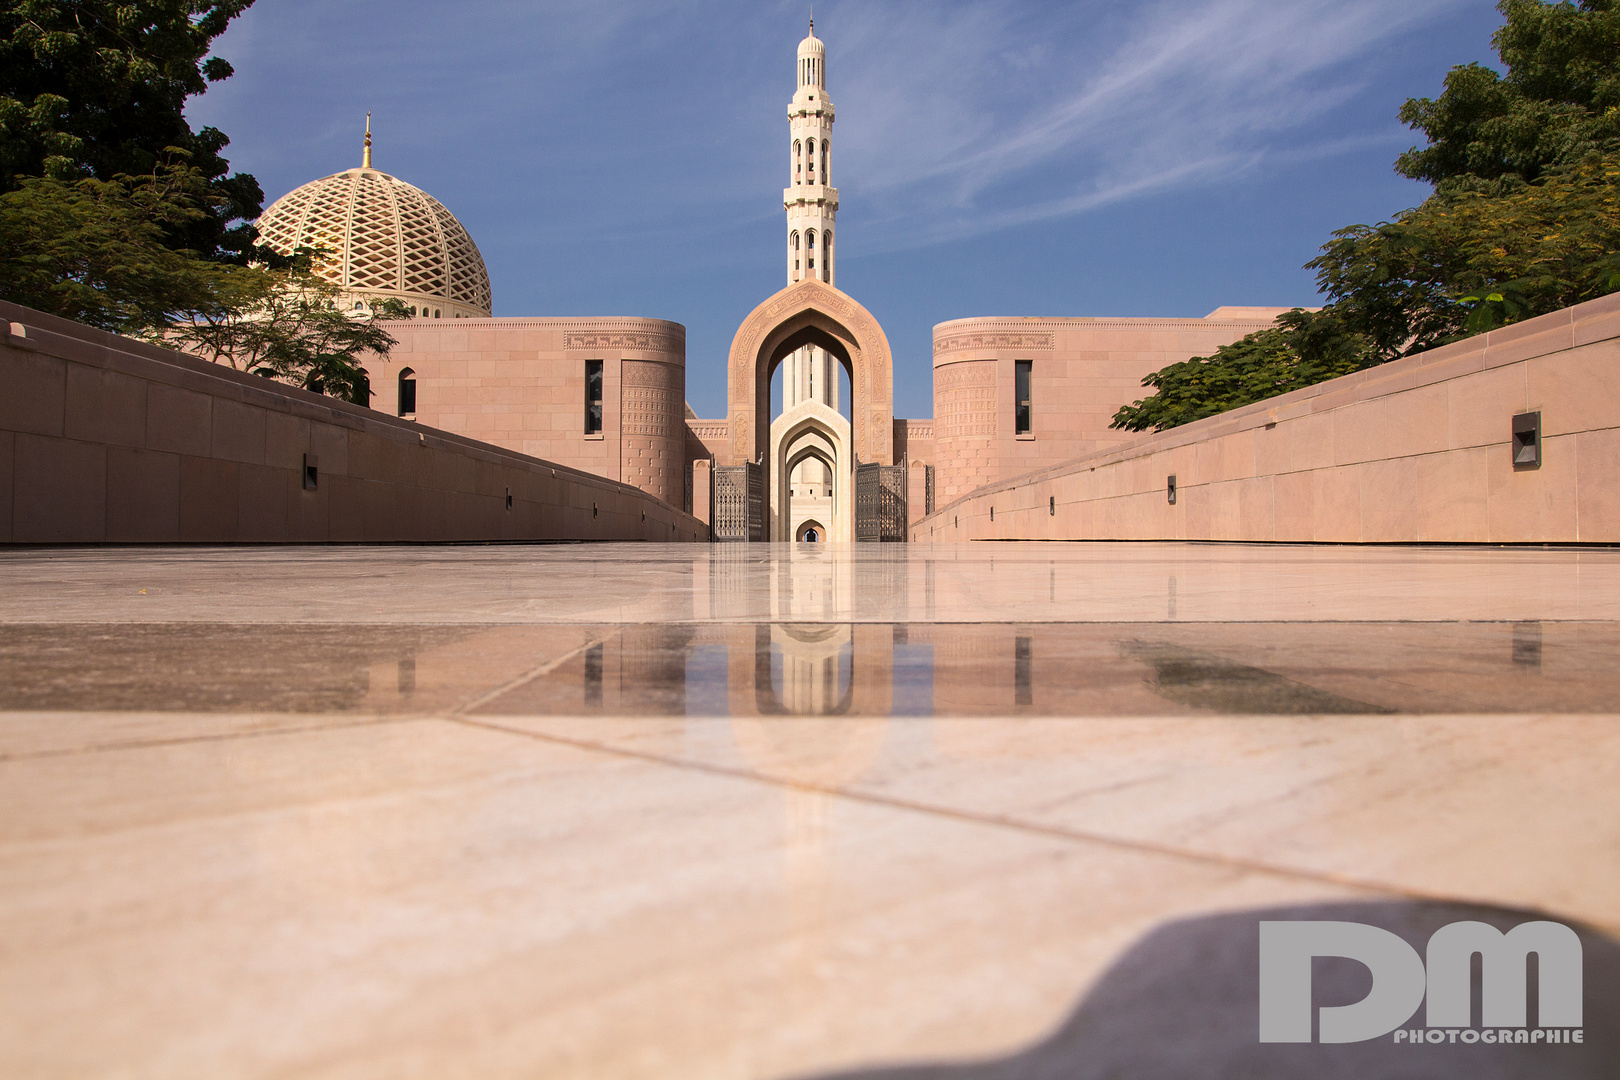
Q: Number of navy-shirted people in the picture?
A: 0